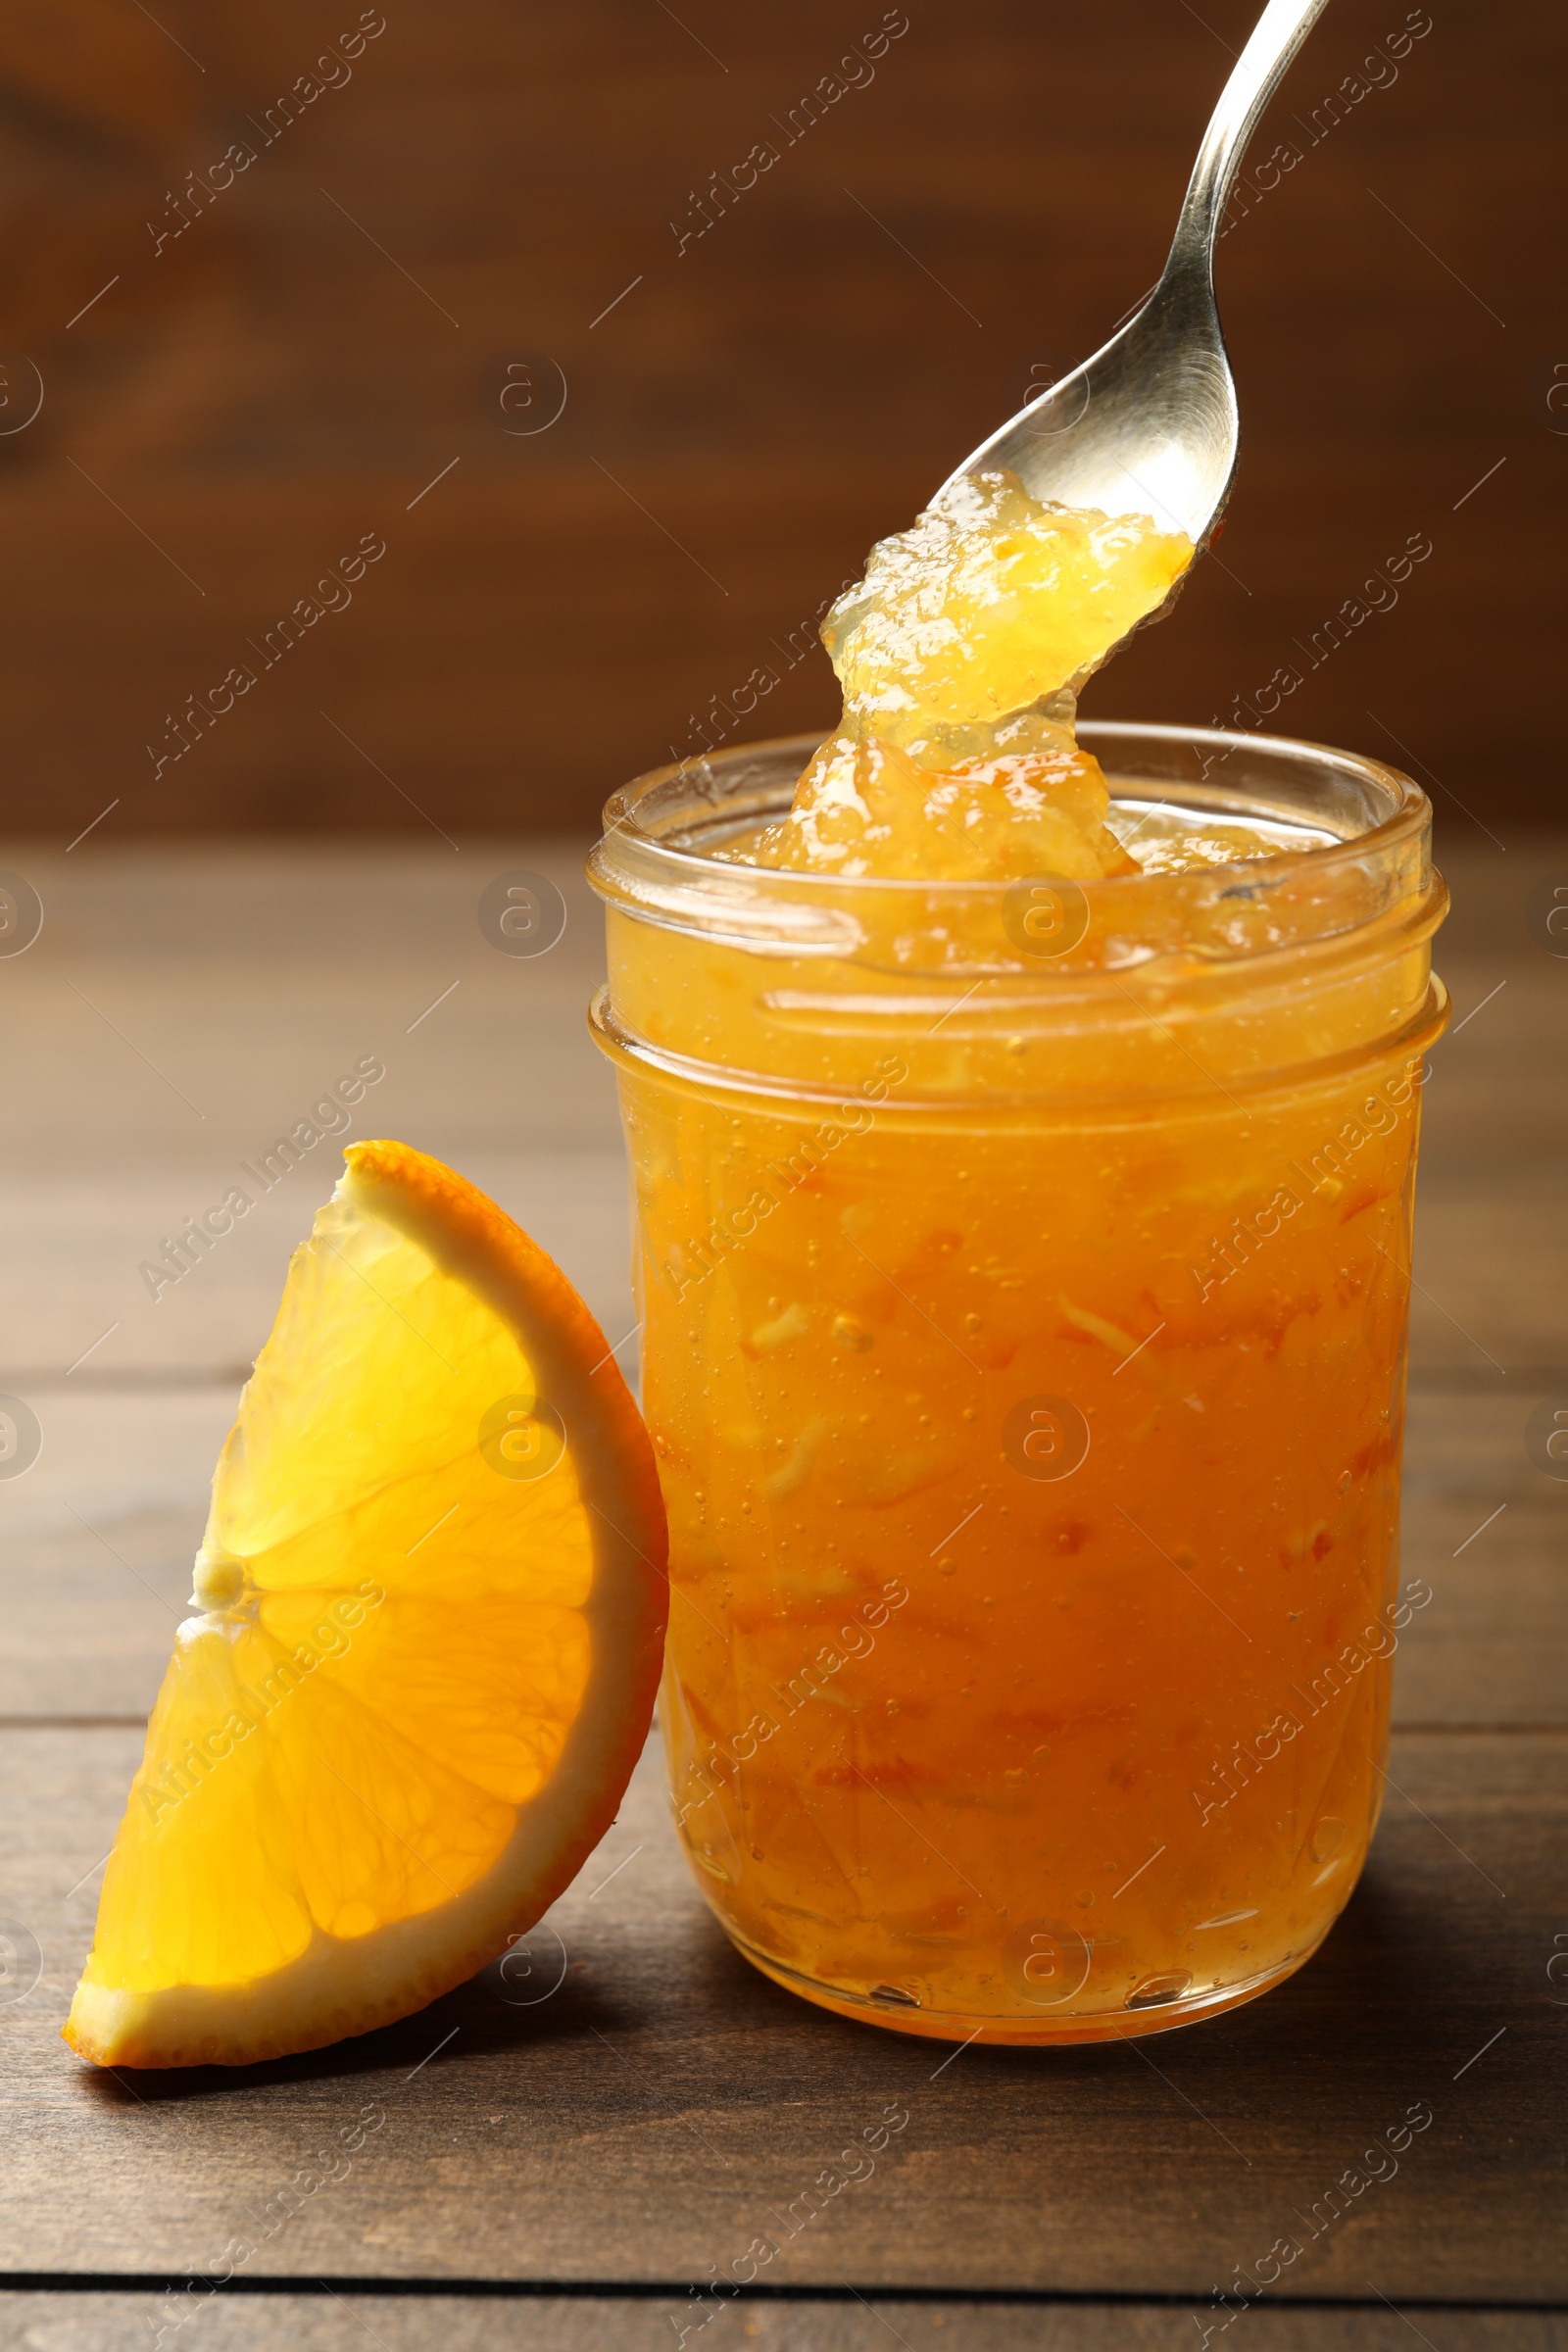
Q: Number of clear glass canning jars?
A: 1